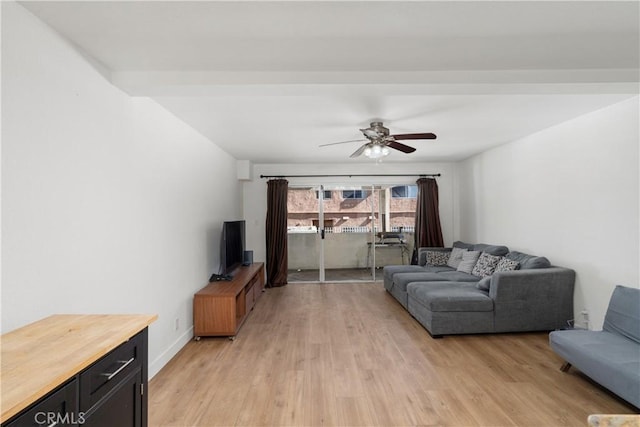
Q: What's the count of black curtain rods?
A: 1